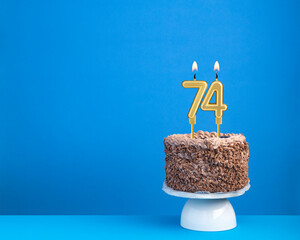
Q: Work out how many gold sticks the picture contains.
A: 2